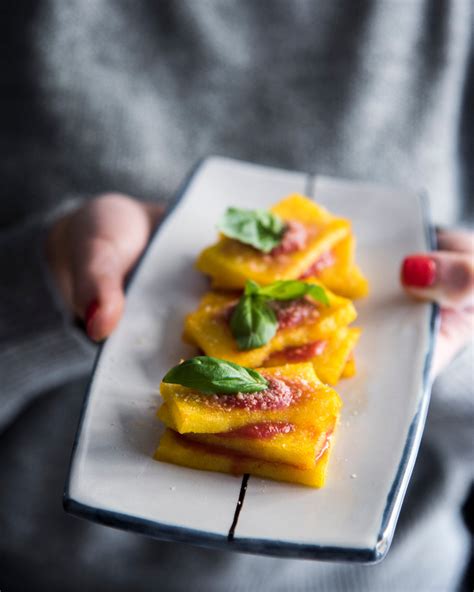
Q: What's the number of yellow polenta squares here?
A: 9